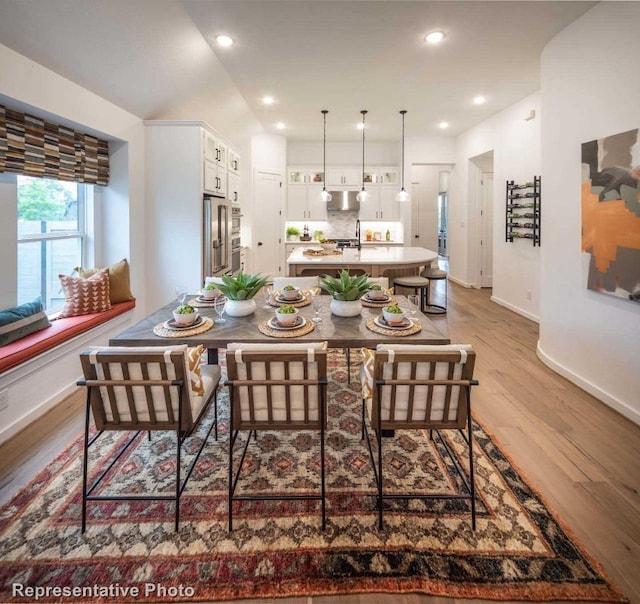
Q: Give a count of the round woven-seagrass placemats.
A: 6